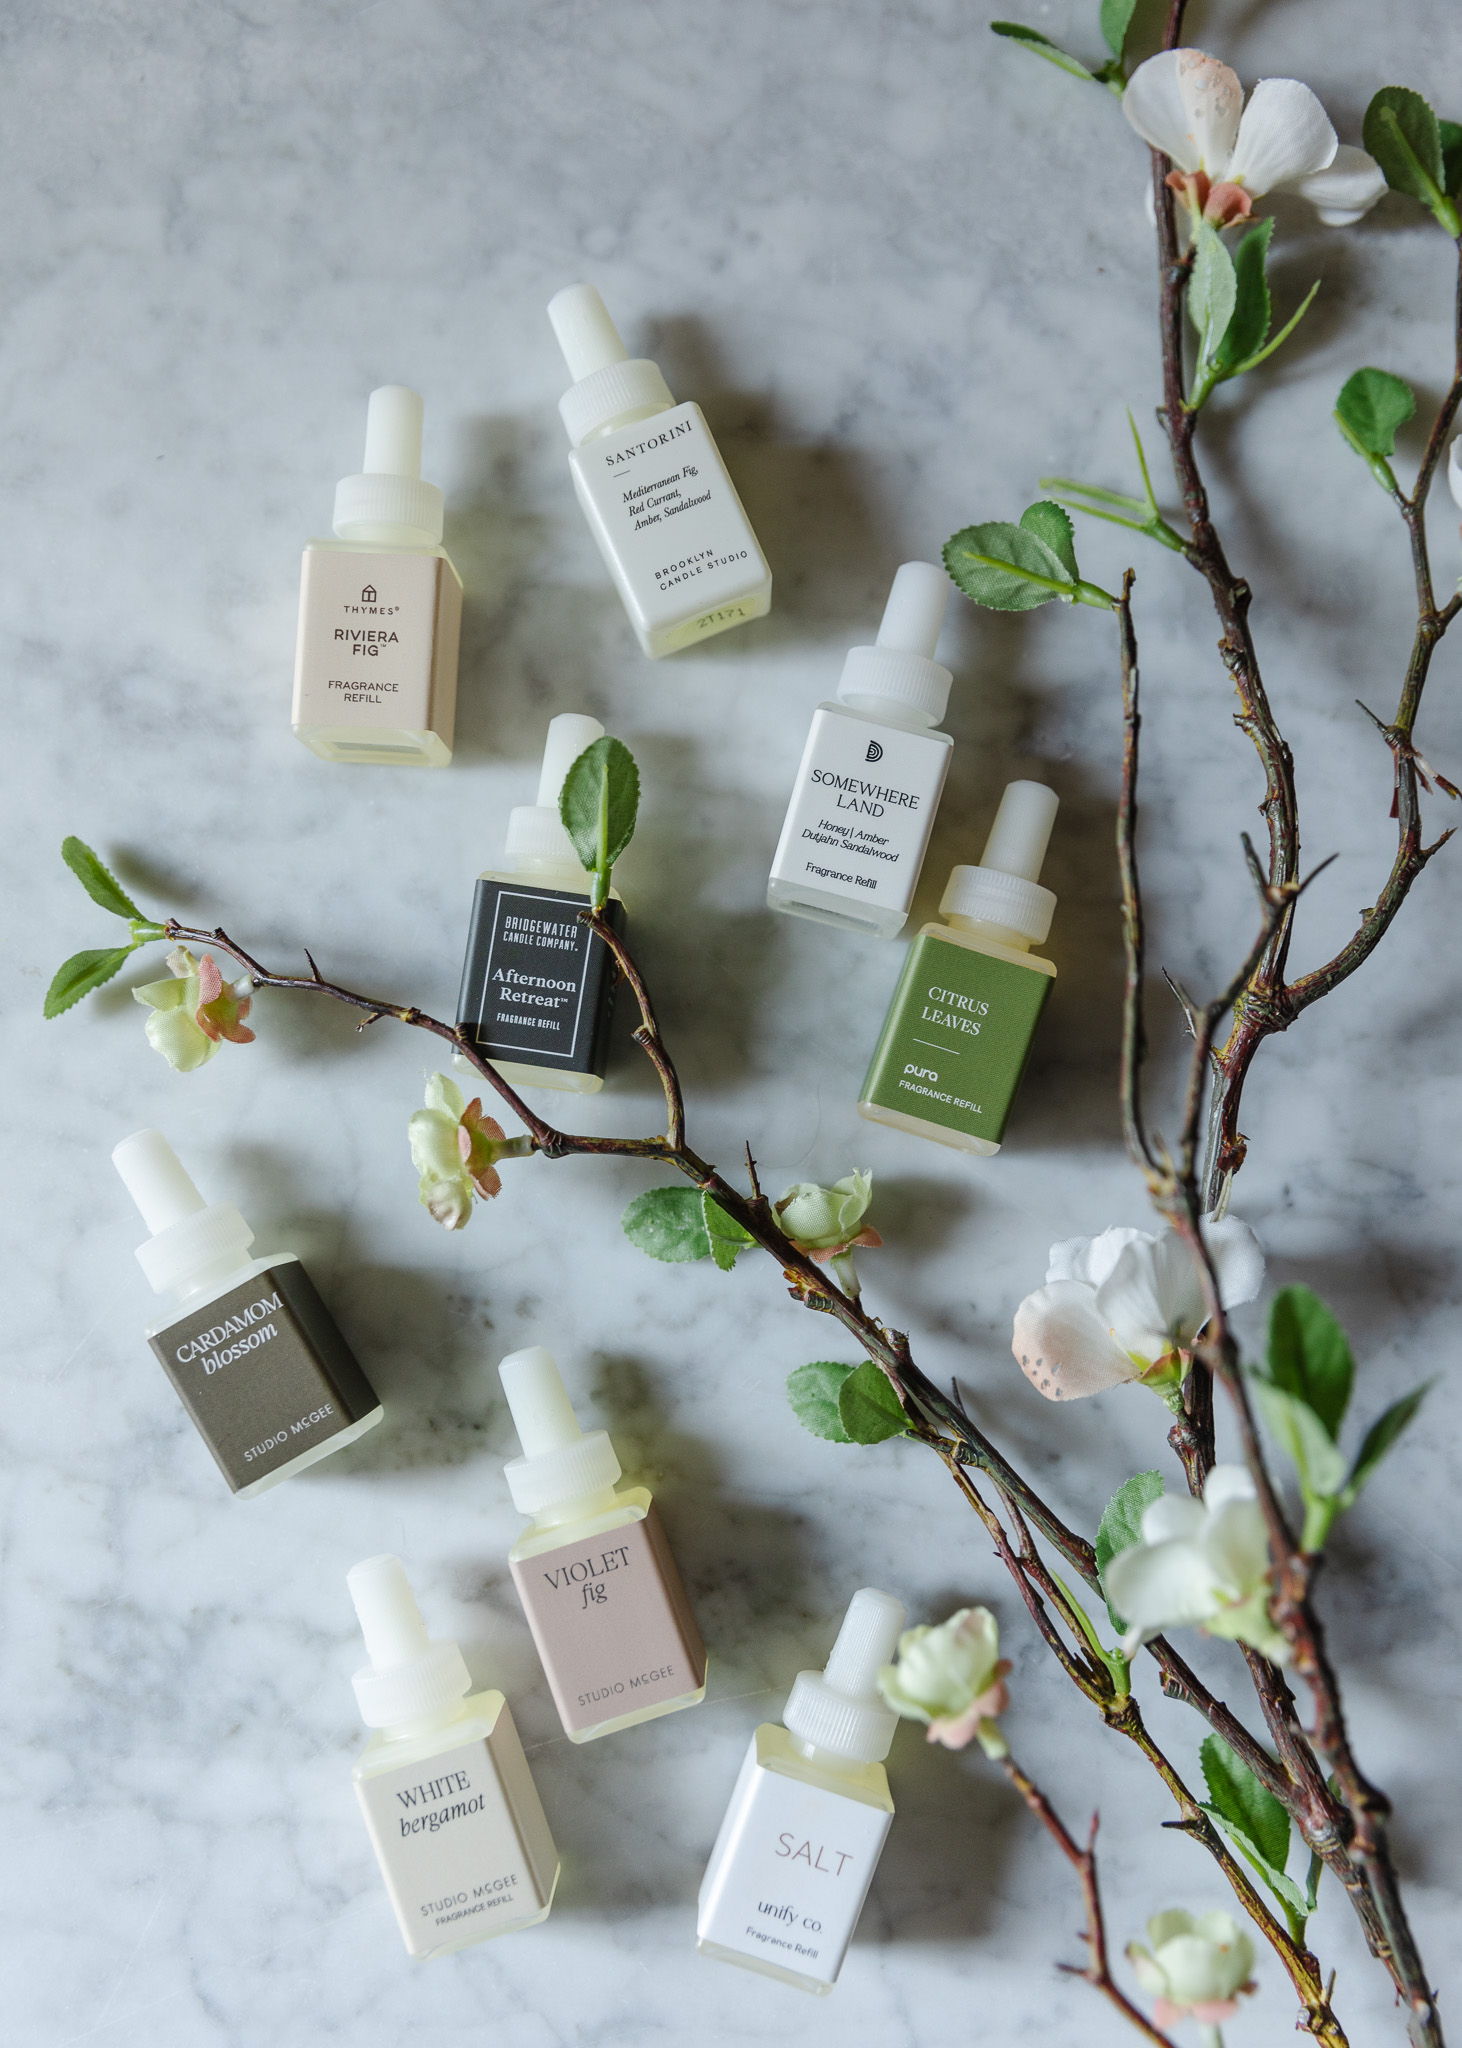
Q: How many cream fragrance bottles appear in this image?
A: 2